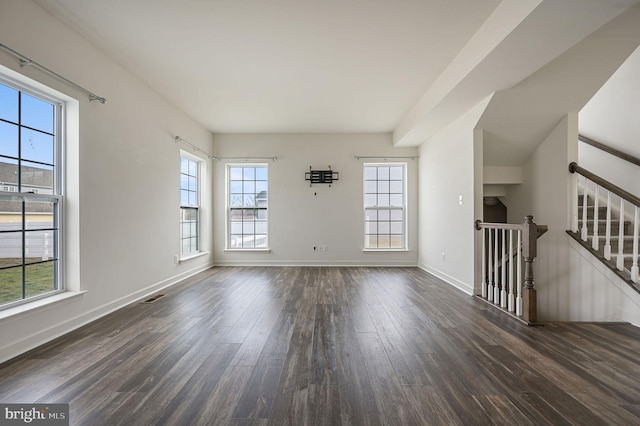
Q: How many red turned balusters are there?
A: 0